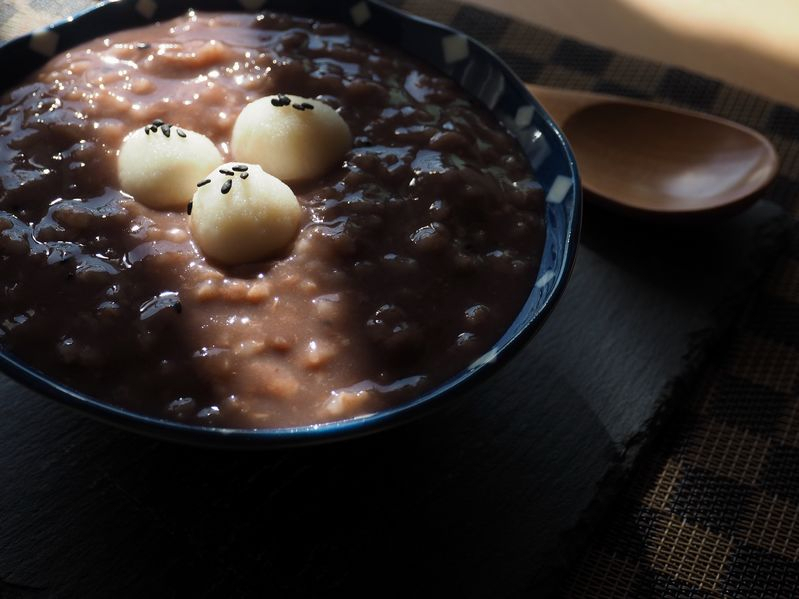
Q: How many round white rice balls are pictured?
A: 3